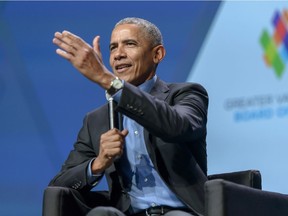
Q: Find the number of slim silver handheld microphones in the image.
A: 1